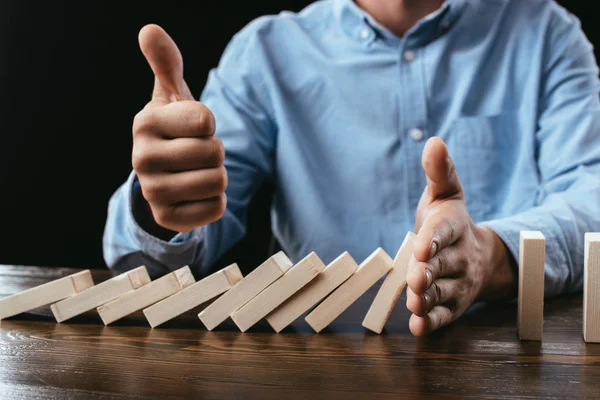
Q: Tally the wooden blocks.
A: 11